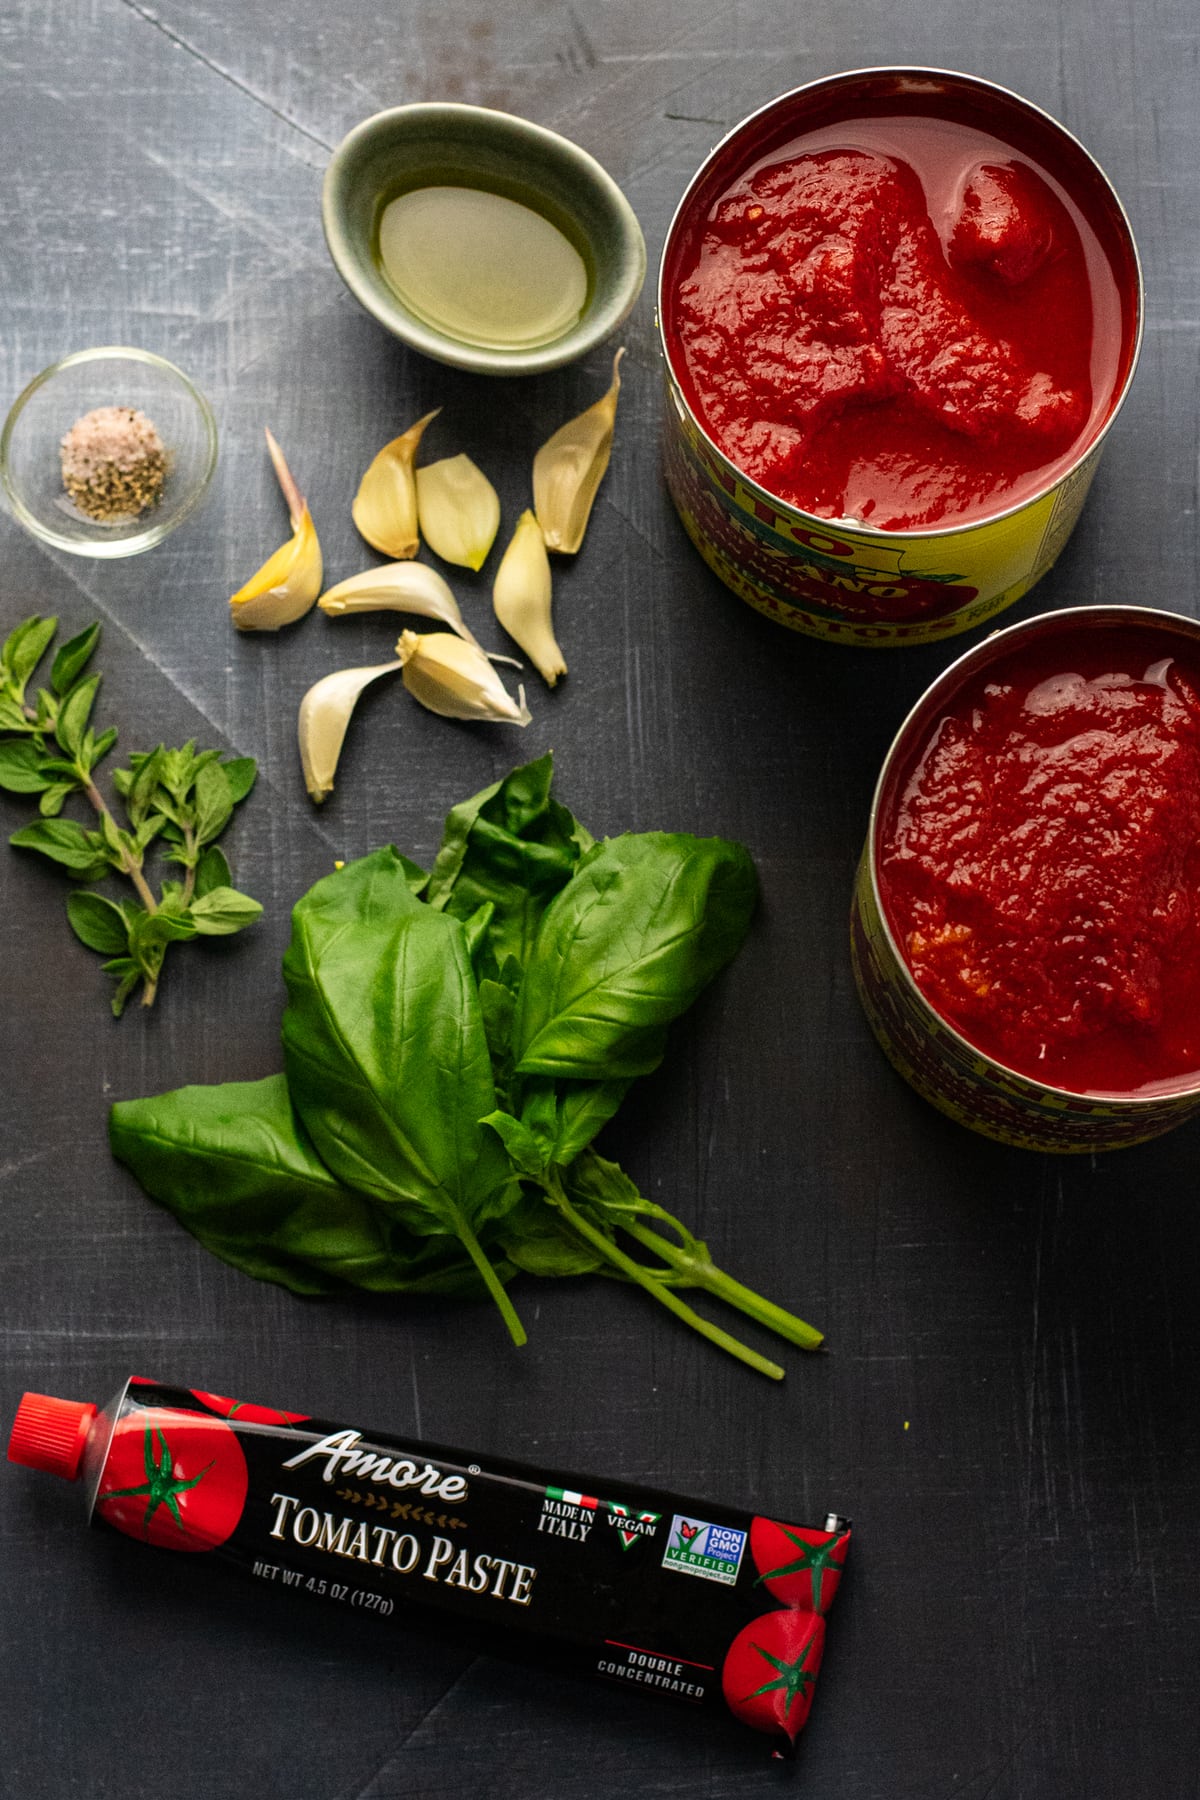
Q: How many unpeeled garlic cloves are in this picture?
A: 6